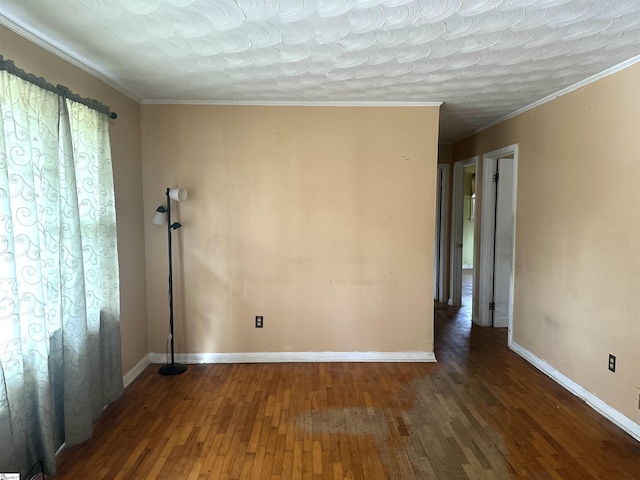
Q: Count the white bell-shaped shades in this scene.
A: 2